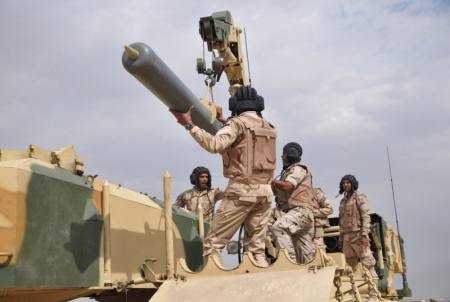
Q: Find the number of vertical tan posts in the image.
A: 3